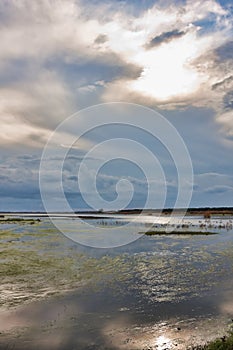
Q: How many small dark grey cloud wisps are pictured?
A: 2